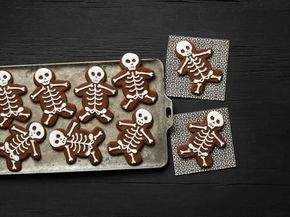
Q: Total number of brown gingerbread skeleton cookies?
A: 9